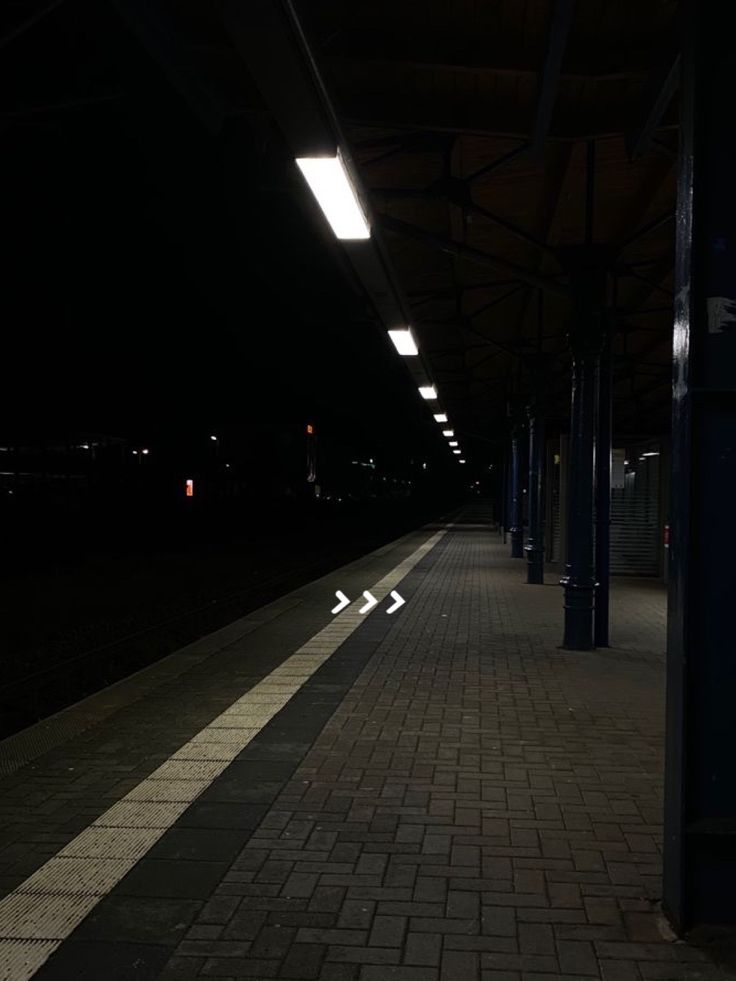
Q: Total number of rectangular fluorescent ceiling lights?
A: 8